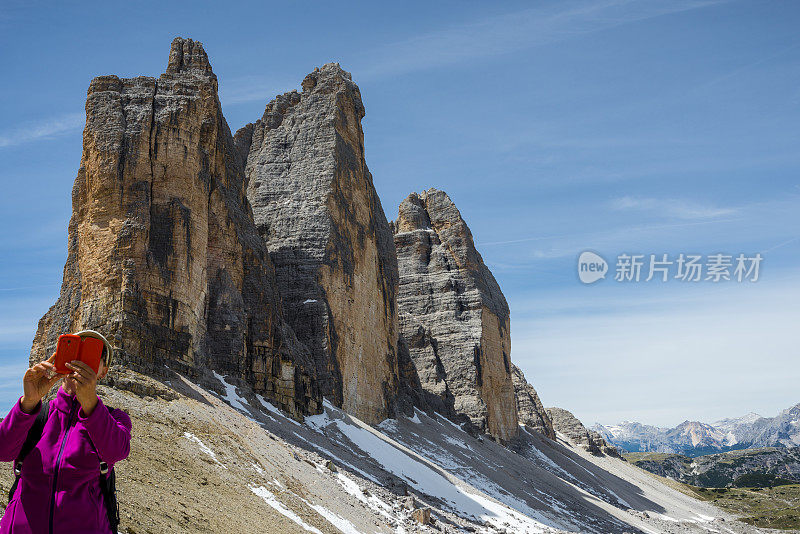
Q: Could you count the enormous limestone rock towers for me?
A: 3